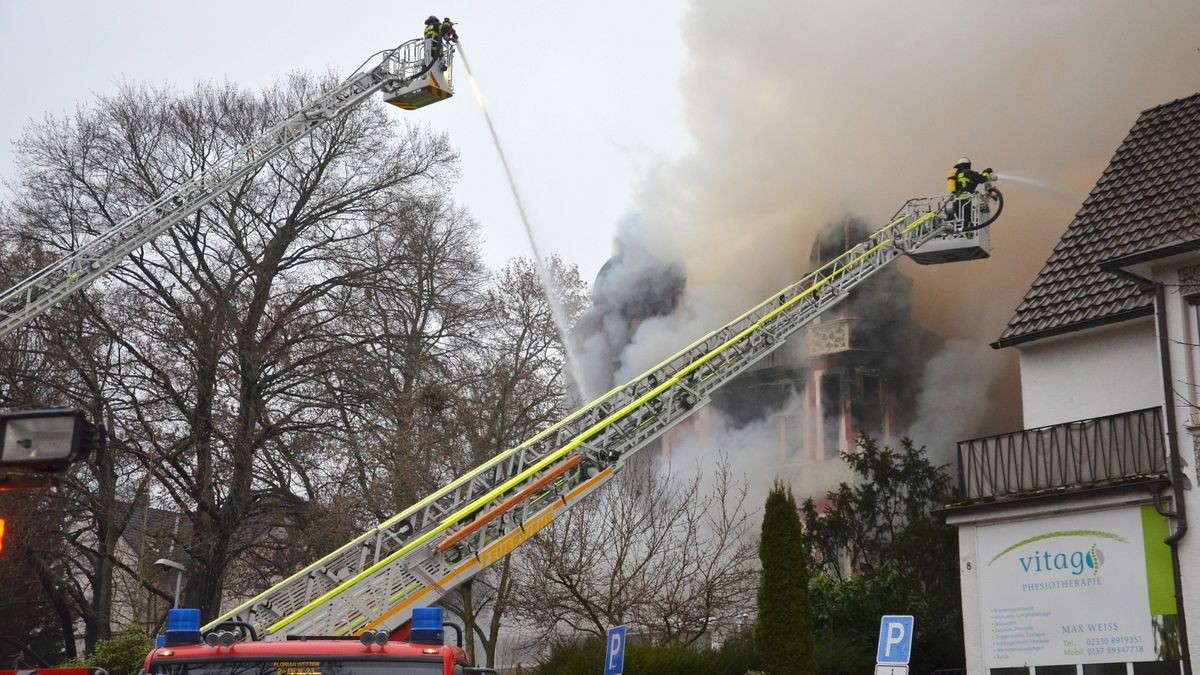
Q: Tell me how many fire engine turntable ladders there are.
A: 2